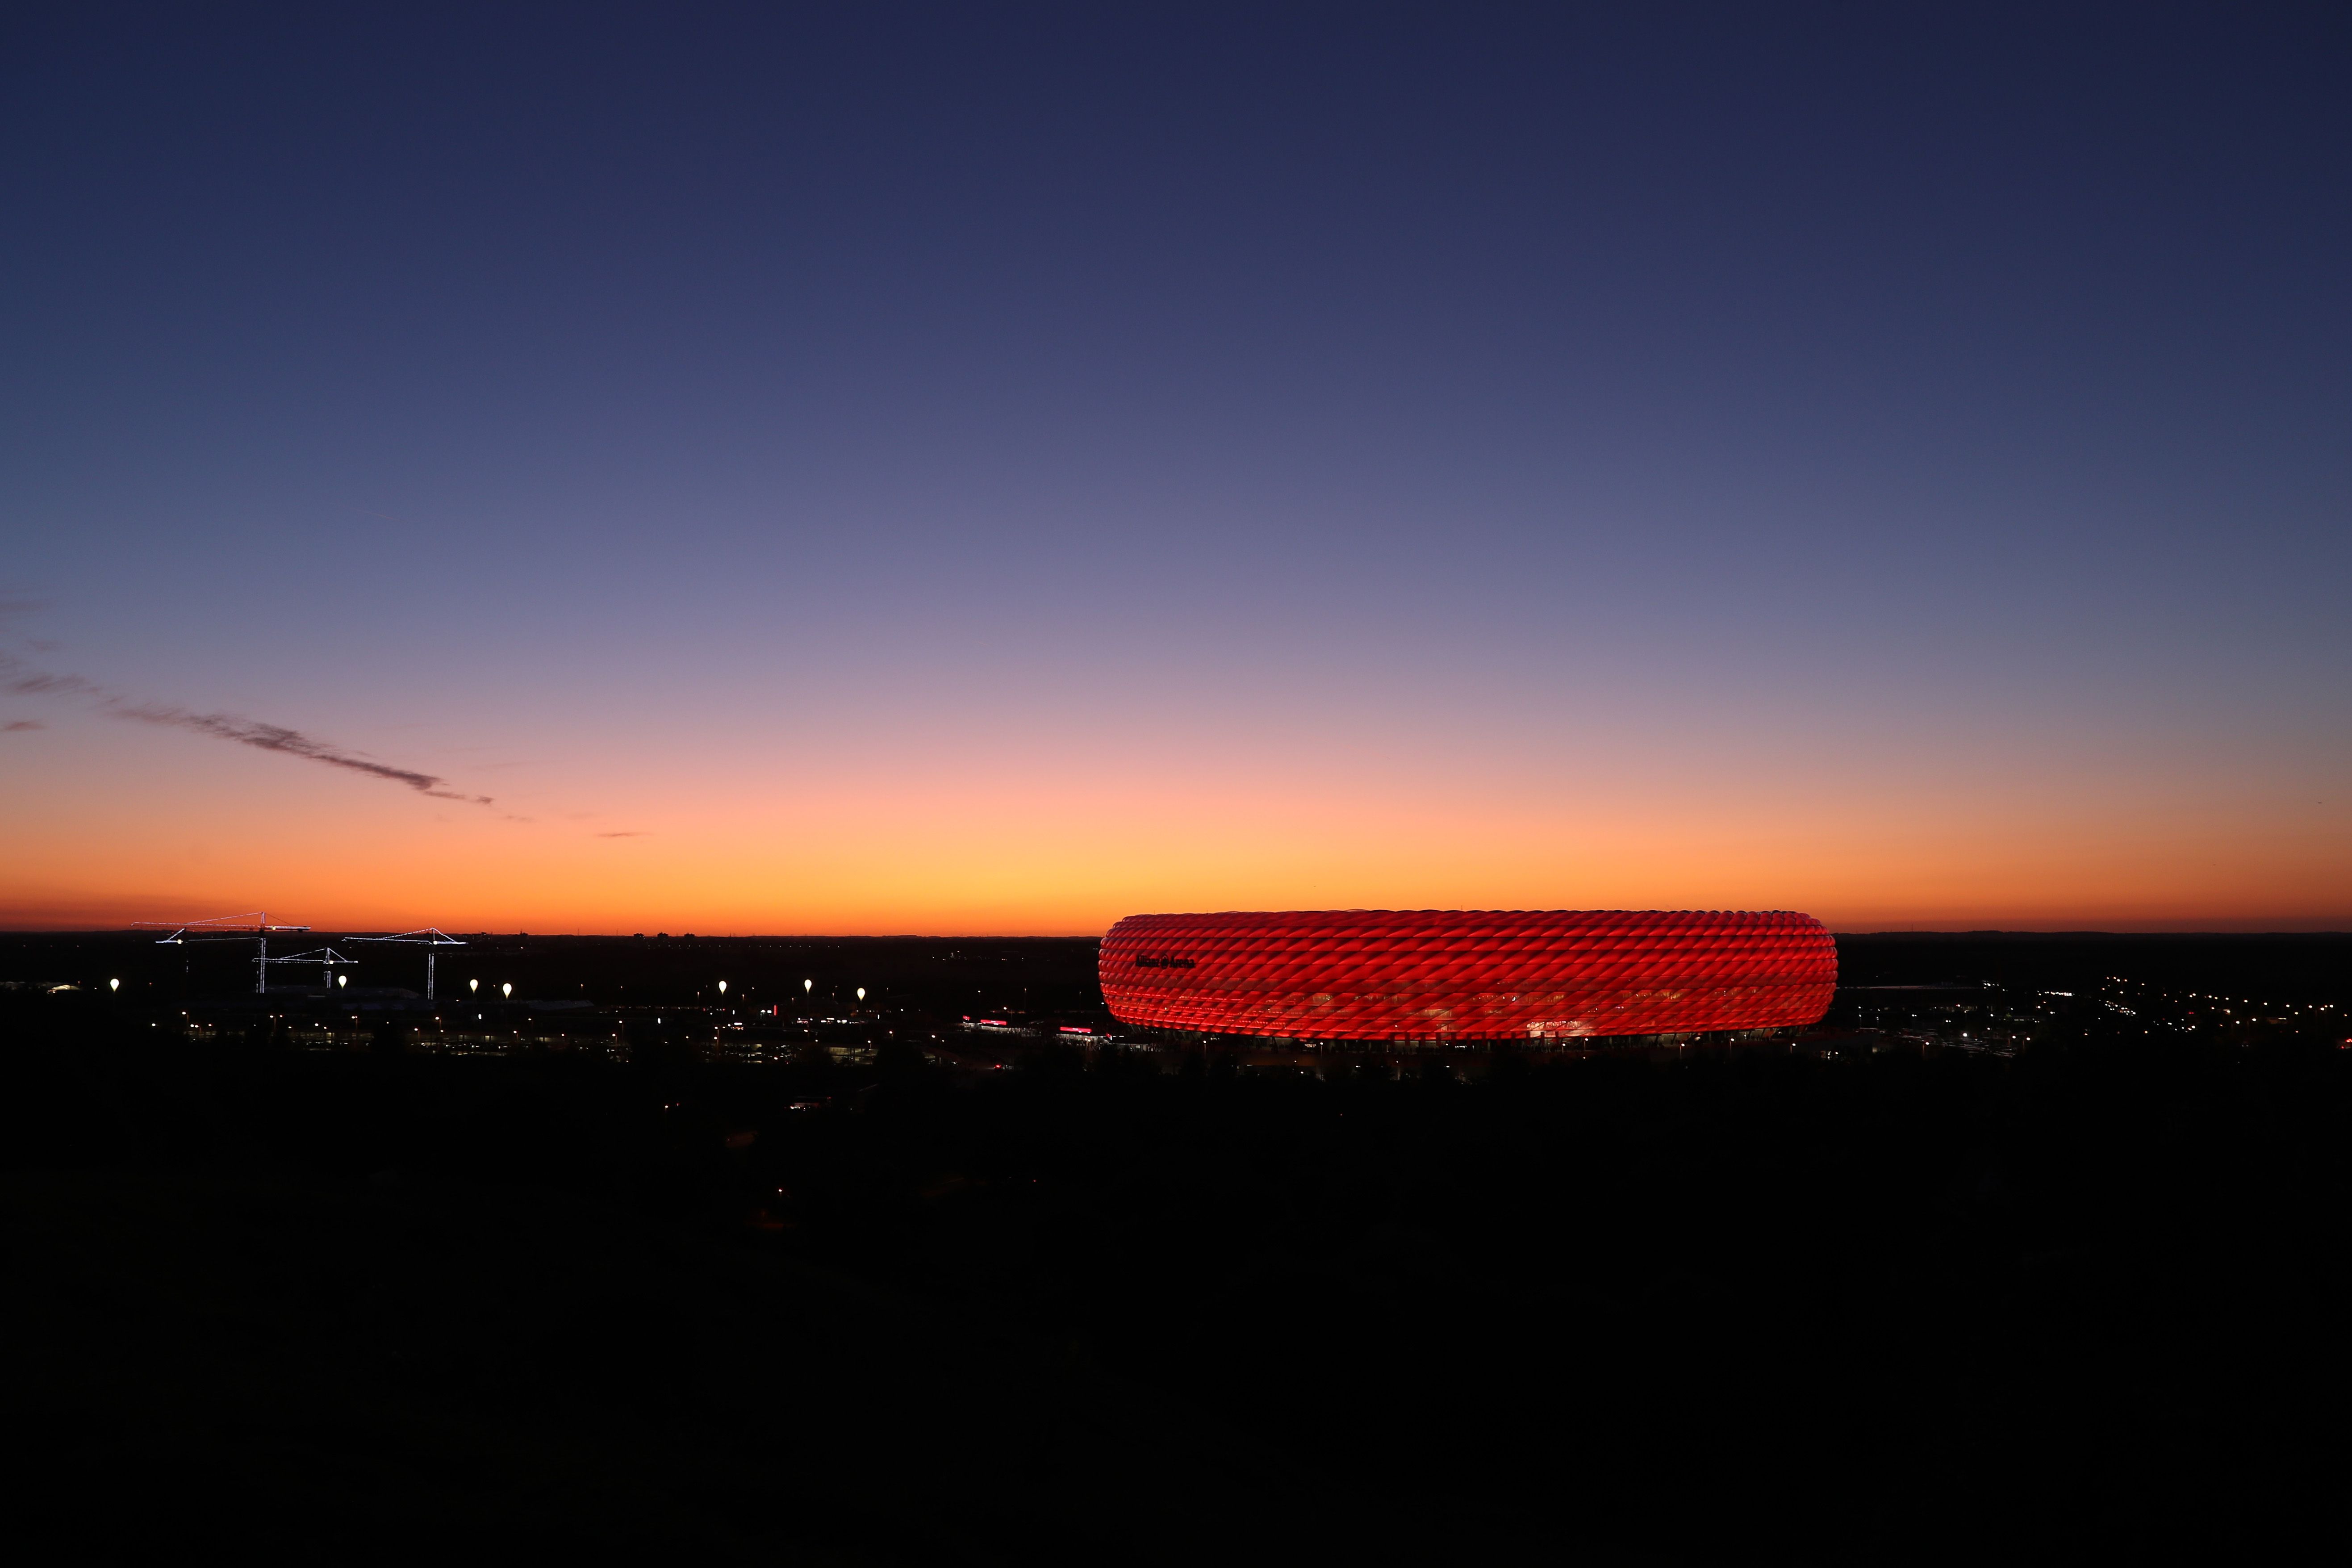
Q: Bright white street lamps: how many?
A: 7